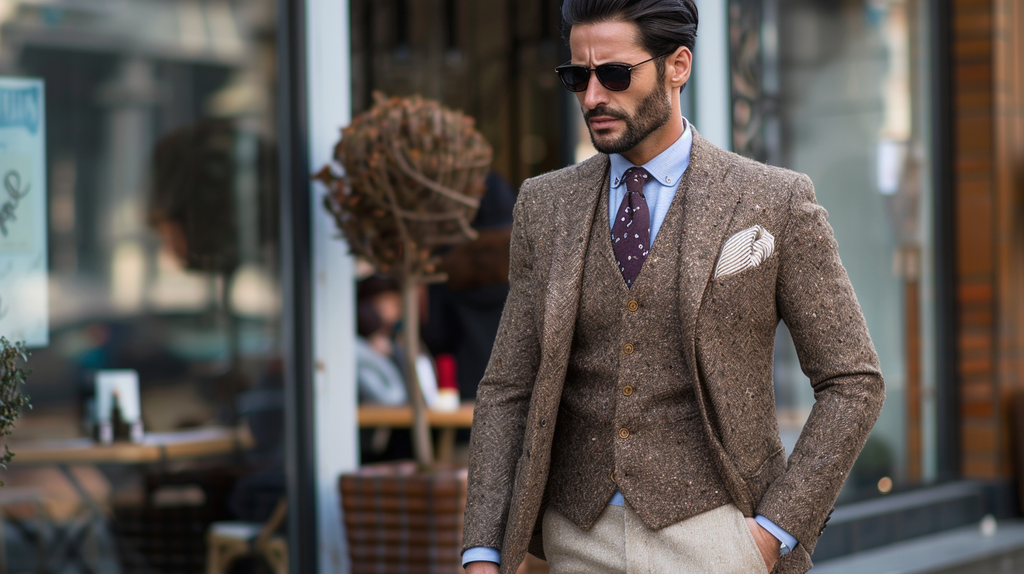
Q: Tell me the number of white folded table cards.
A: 1